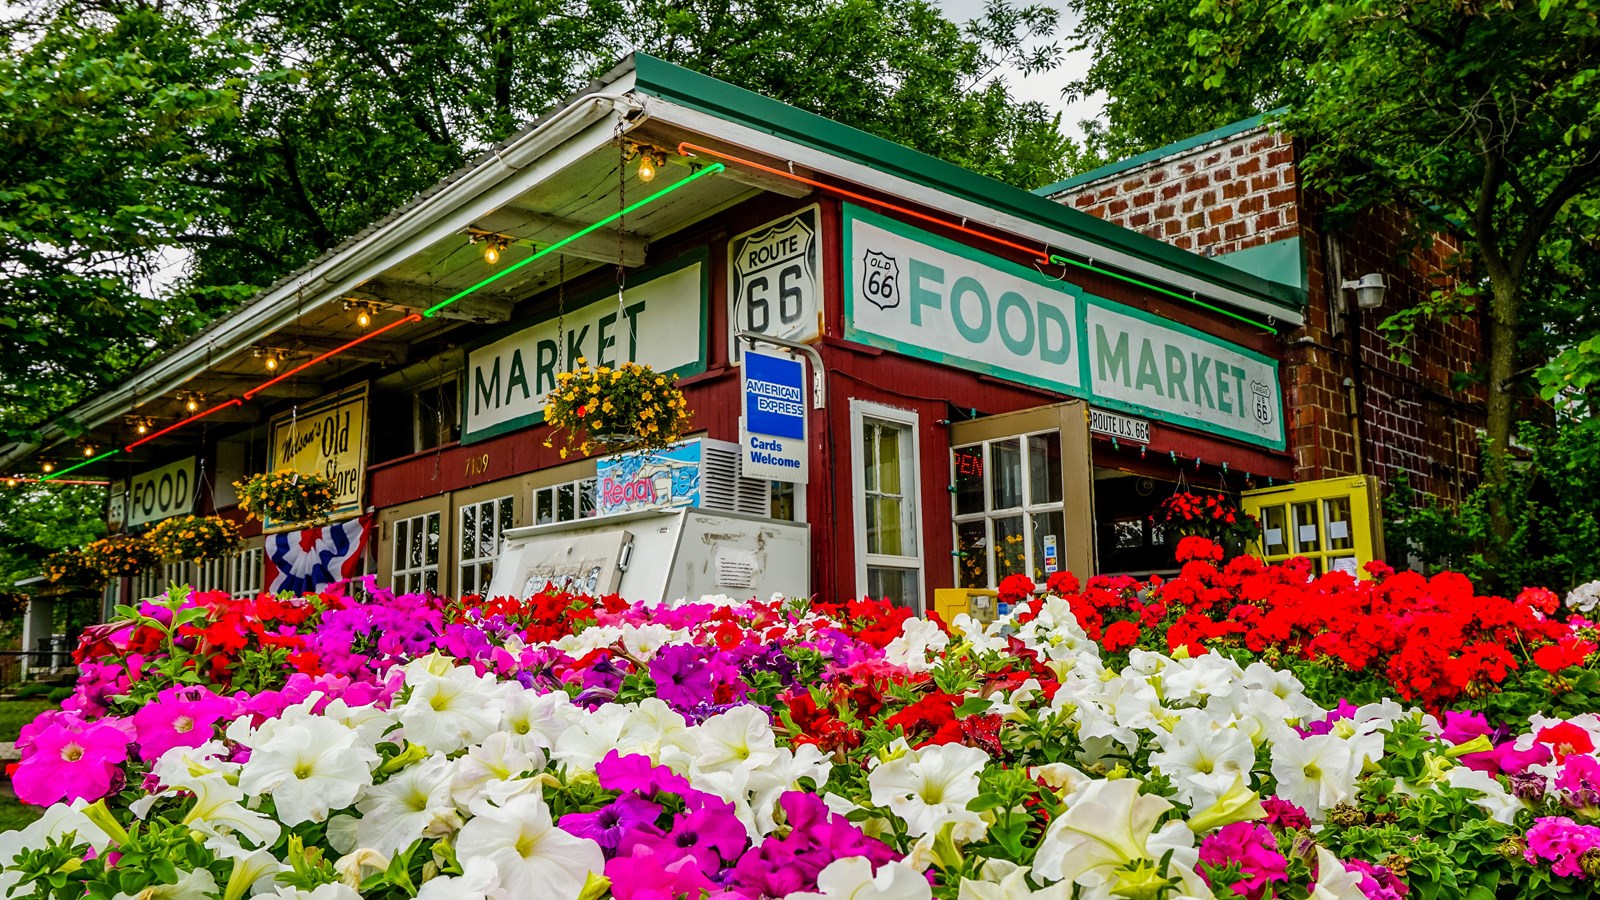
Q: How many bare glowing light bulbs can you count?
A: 9